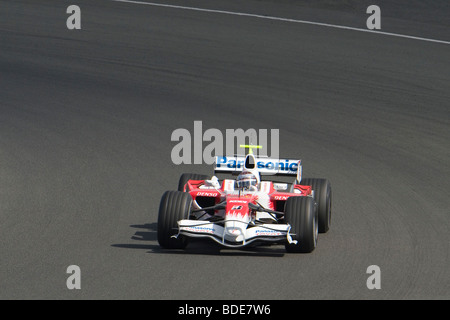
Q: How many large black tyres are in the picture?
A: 4